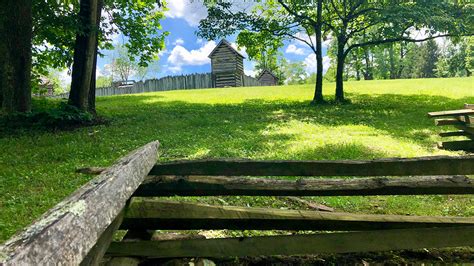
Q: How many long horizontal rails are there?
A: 4